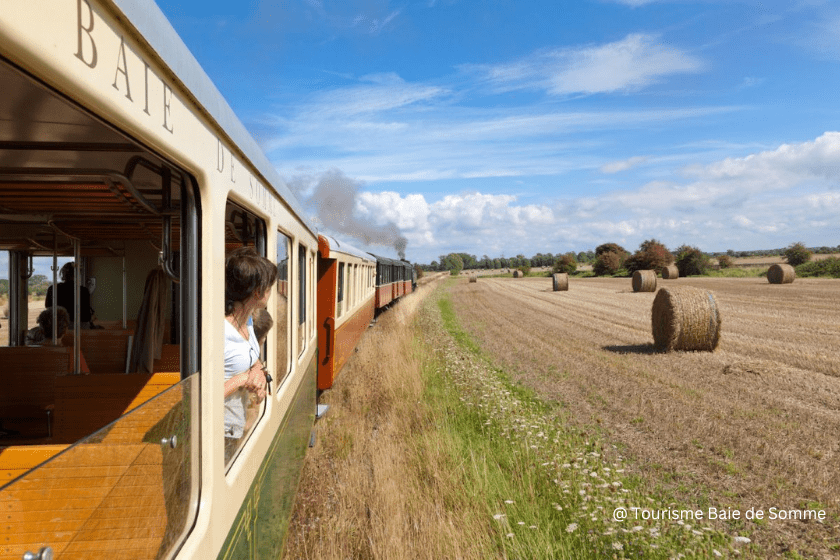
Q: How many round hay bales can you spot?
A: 7